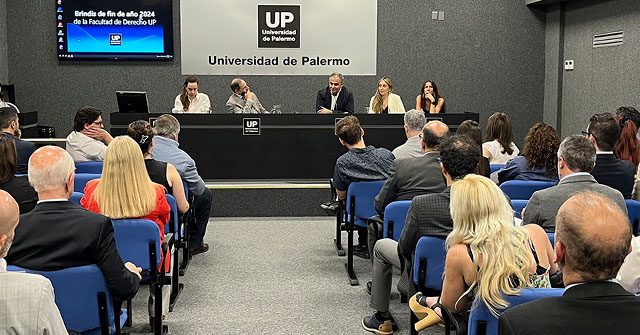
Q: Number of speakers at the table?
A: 5